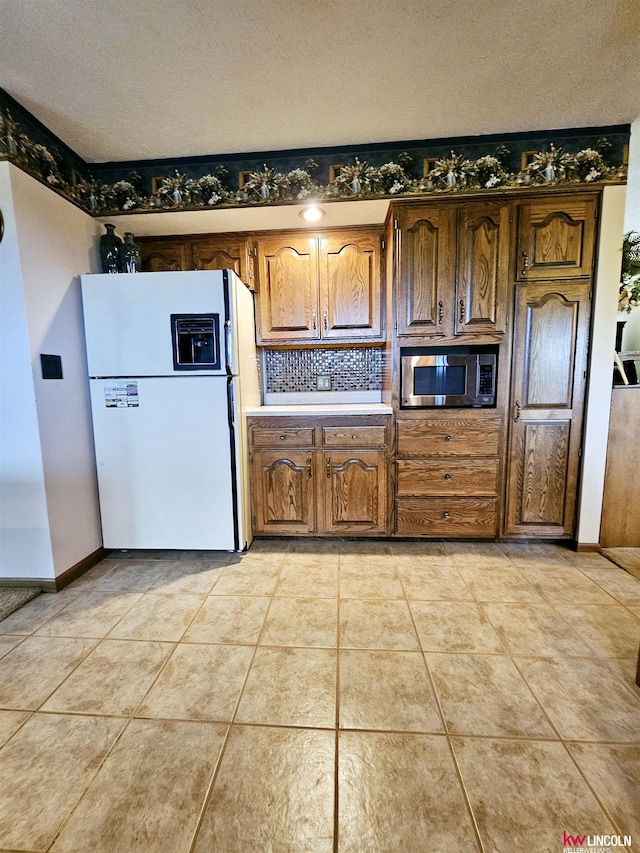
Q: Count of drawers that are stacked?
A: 3